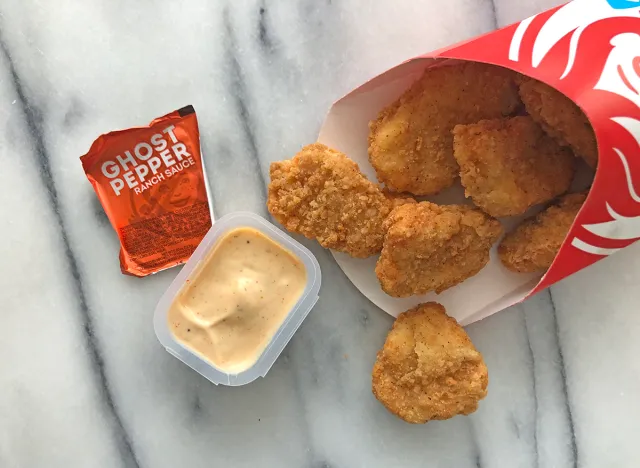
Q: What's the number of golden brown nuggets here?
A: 7